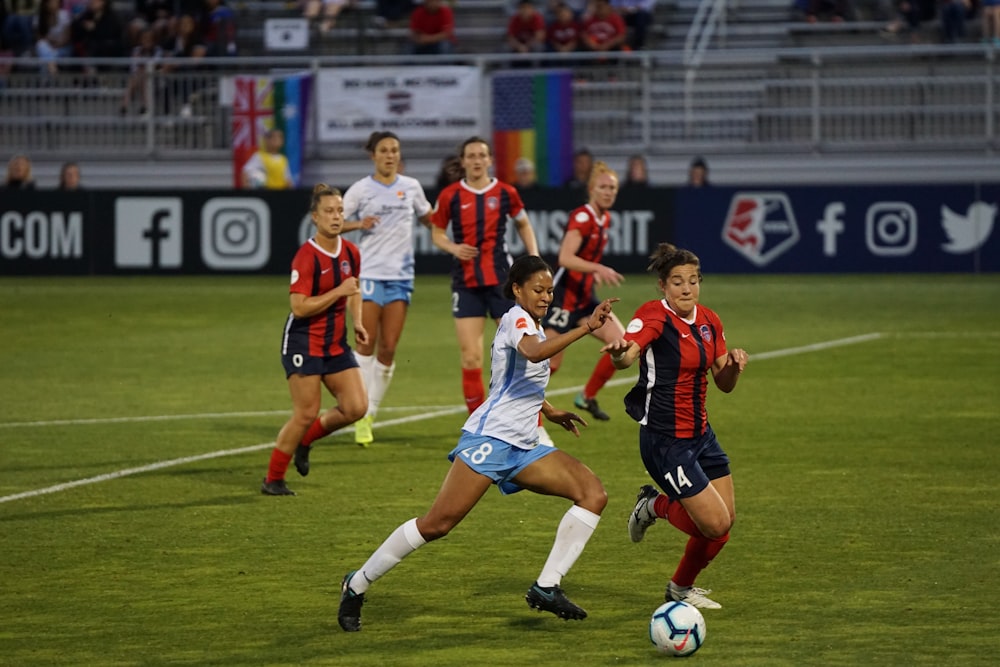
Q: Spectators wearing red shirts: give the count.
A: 4